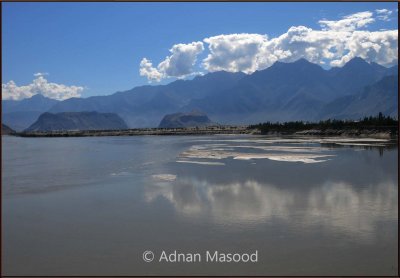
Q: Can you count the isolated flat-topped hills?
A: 2